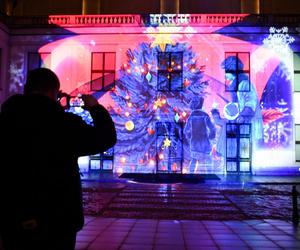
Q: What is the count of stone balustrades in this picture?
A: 1